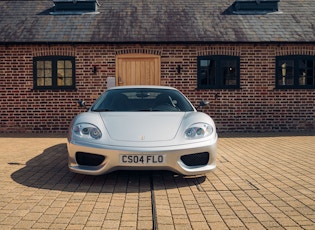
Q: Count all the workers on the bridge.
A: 0